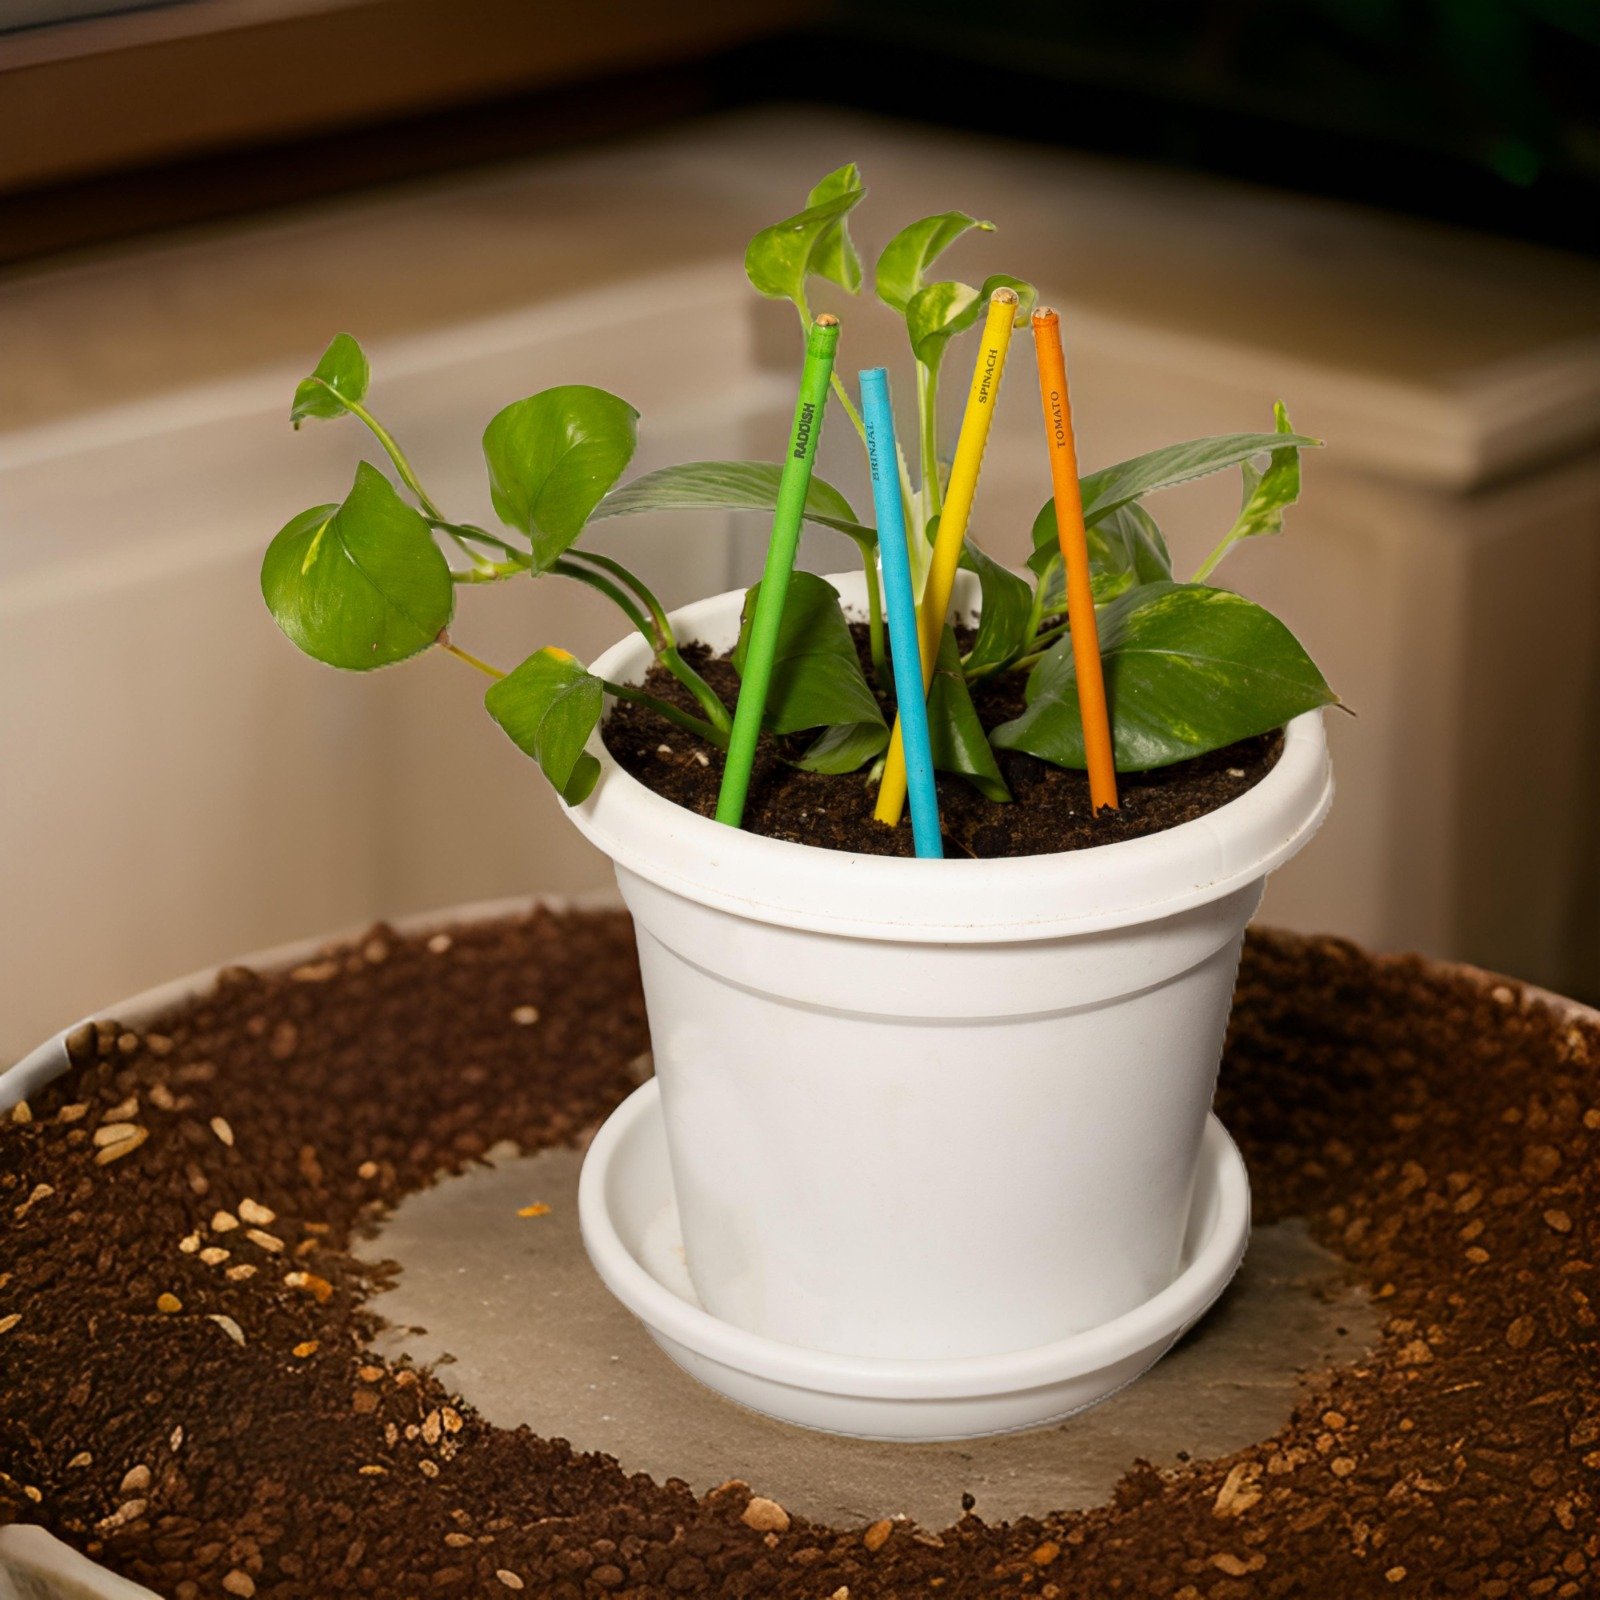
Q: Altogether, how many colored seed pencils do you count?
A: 4